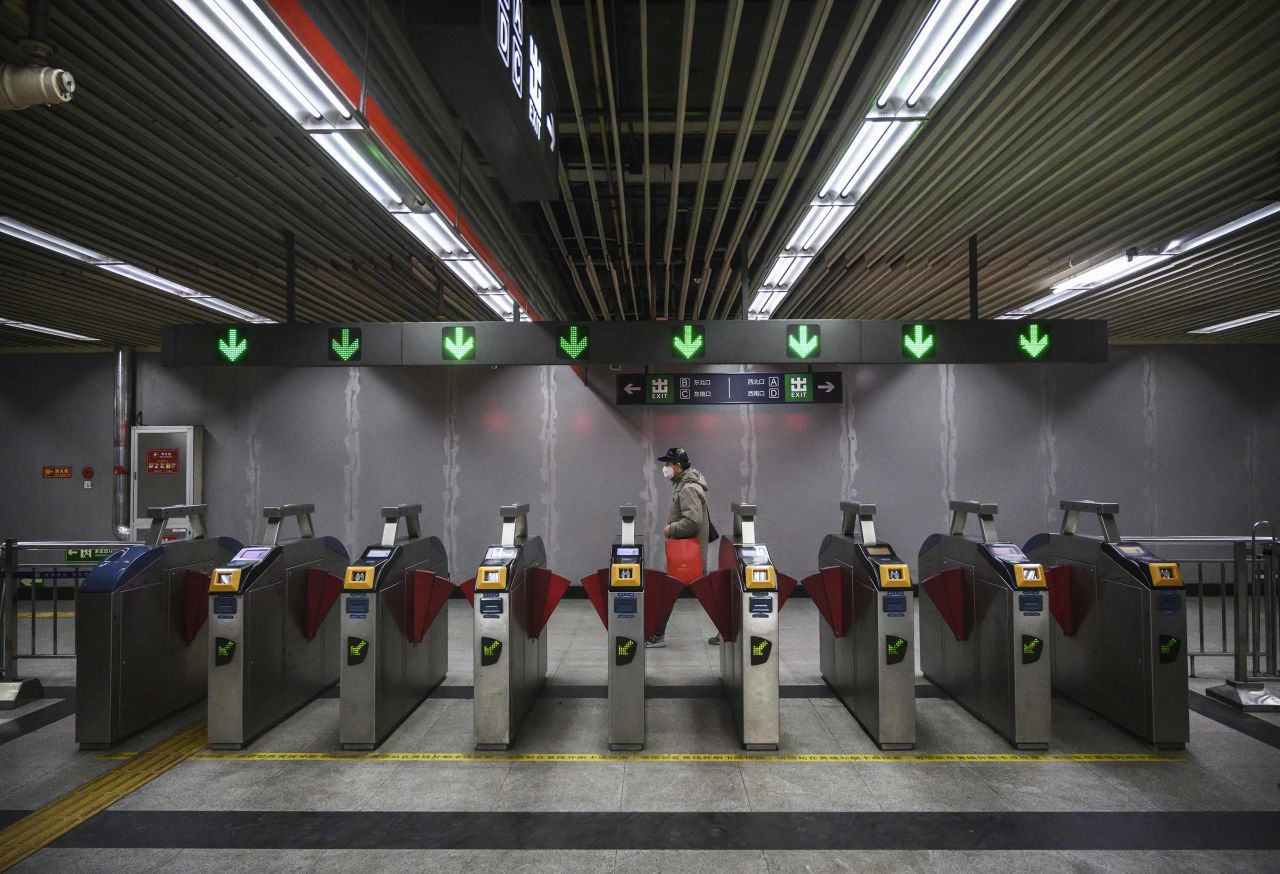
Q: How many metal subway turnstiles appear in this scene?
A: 9